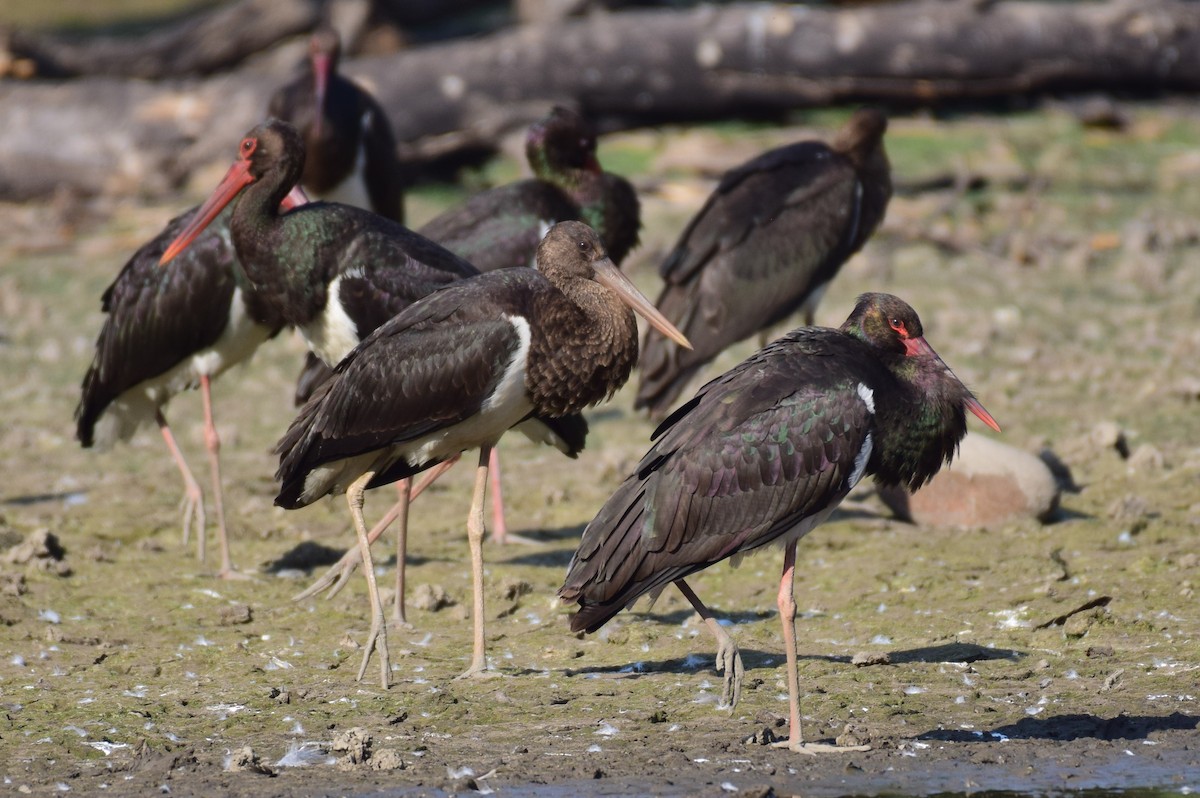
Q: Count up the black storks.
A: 7